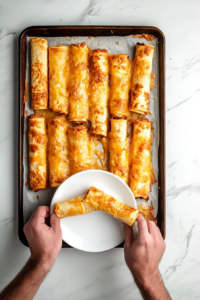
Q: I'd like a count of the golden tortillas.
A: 13